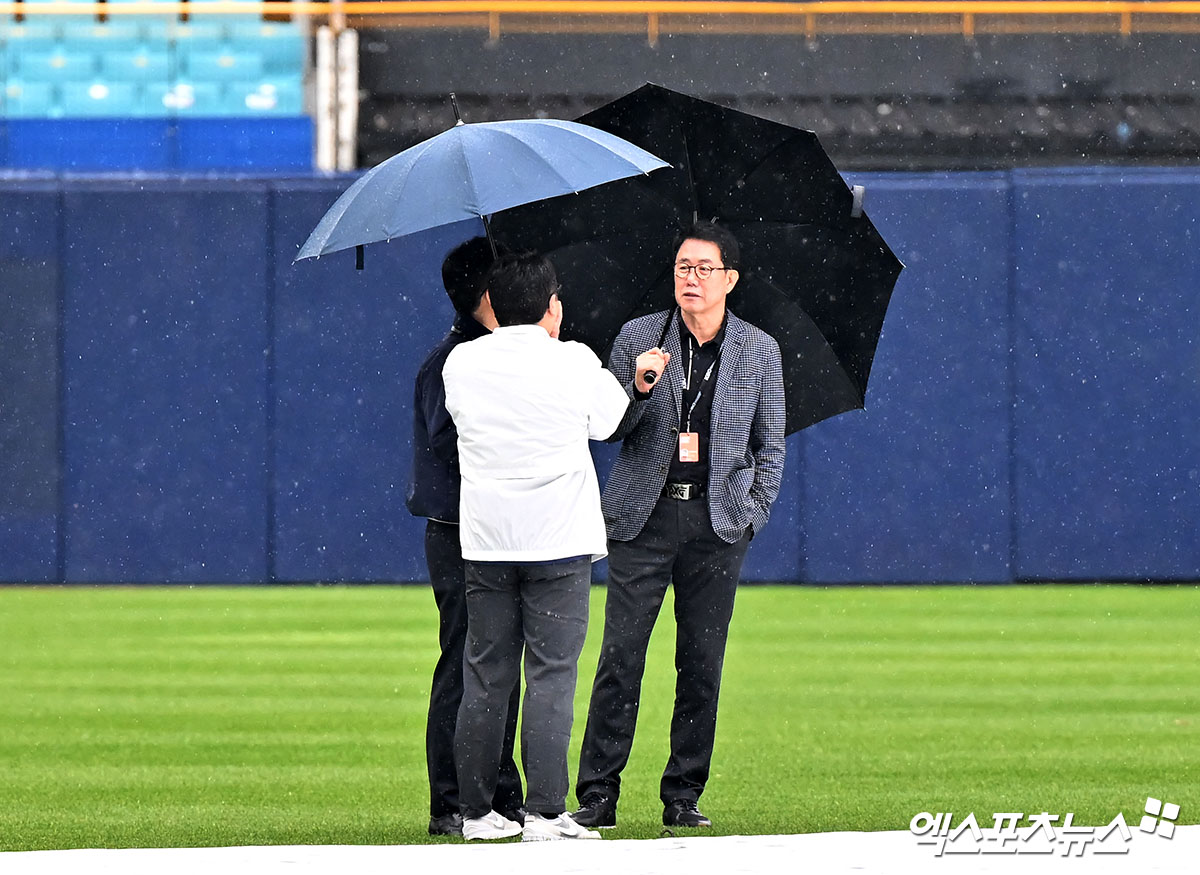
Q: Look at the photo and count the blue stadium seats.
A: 11